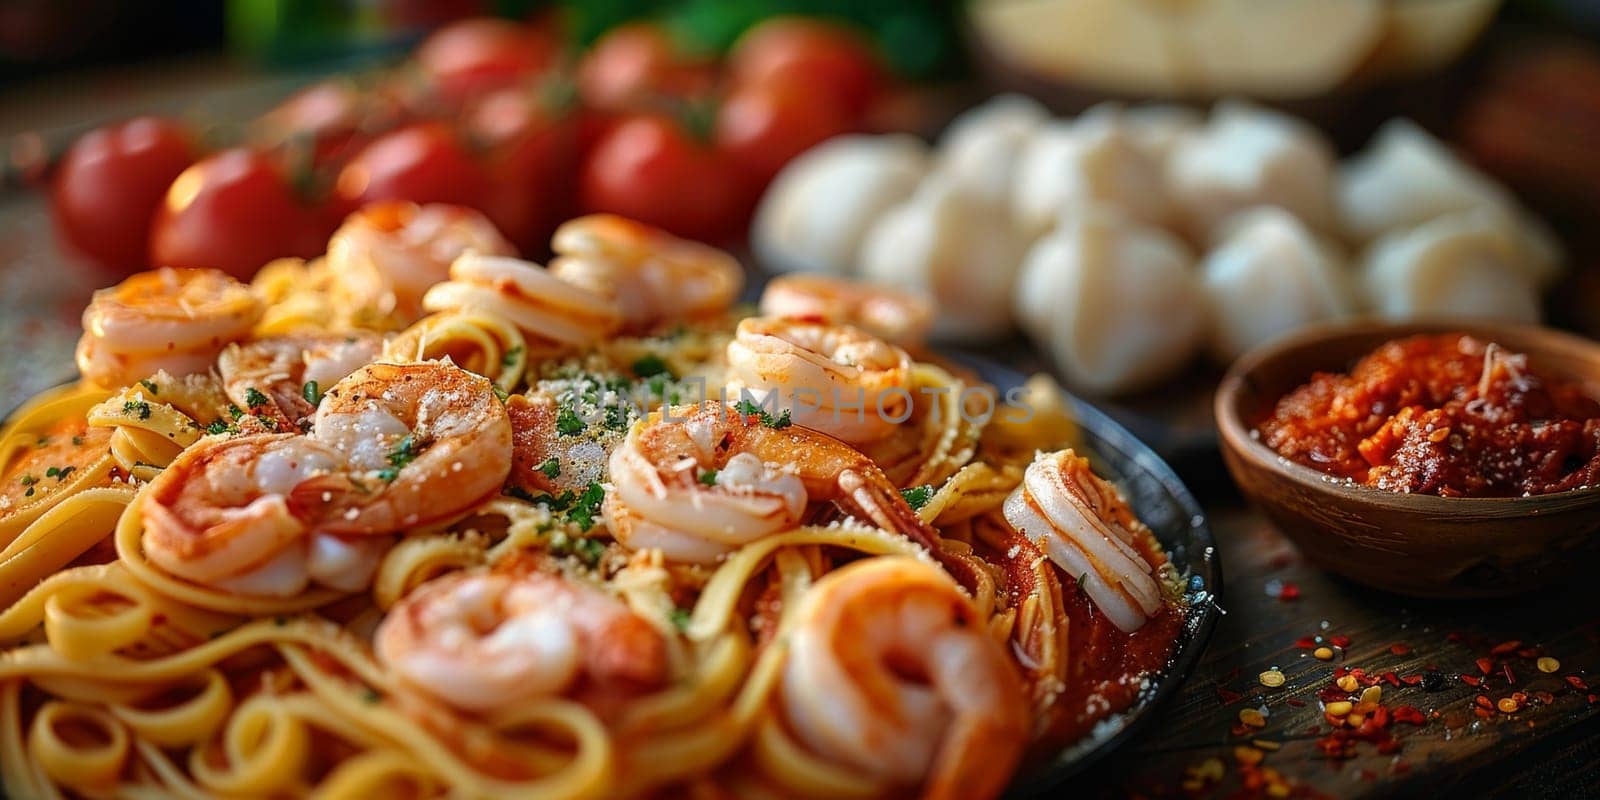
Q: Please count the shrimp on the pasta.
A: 13